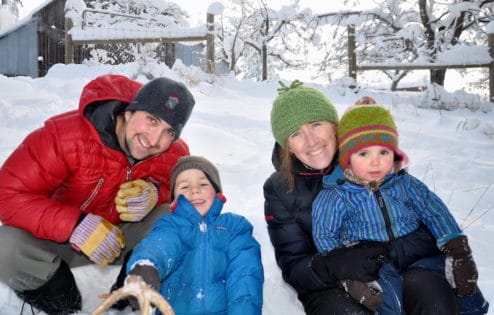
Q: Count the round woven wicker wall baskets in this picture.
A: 0